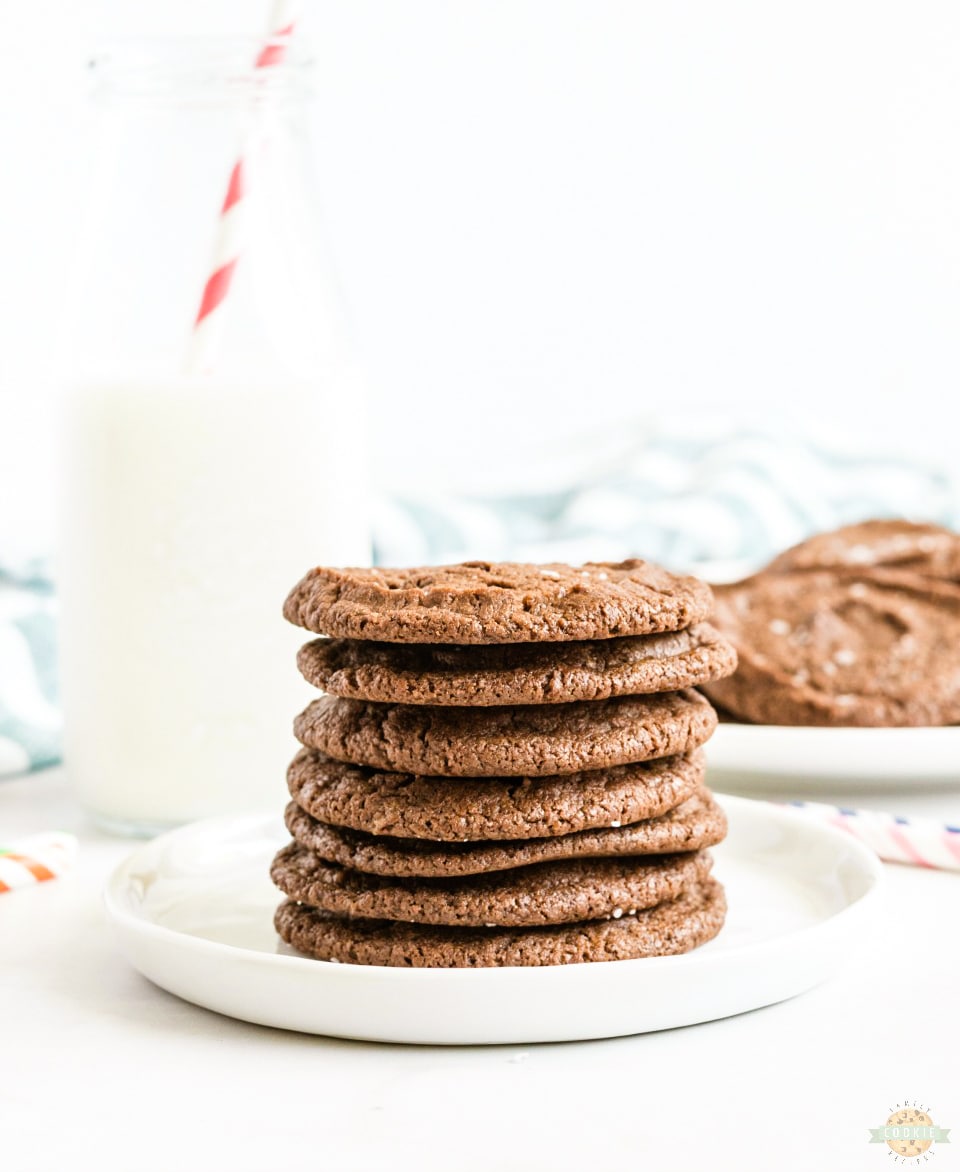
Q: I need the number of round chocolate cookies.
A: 9